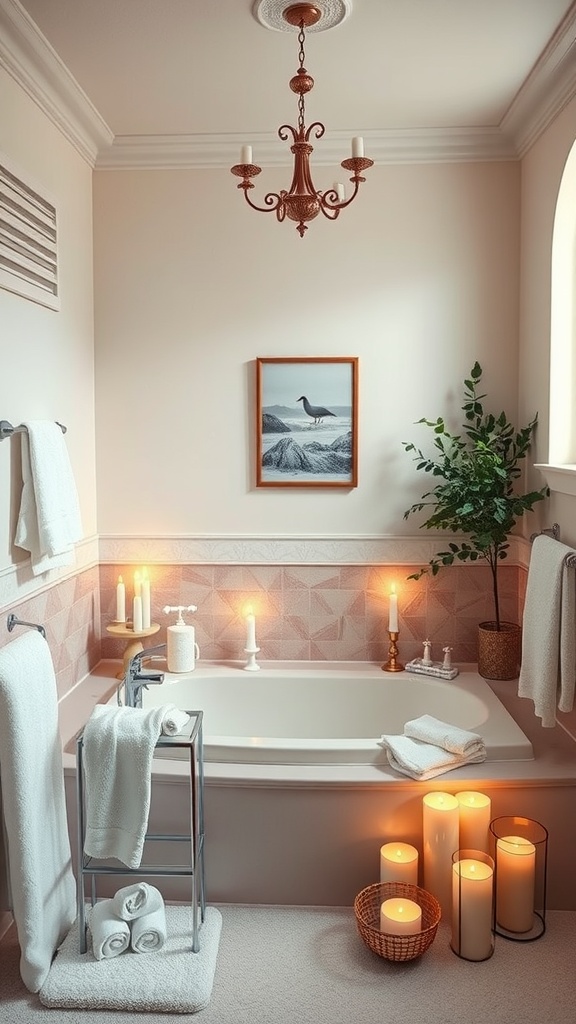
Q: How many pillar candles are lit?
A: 6